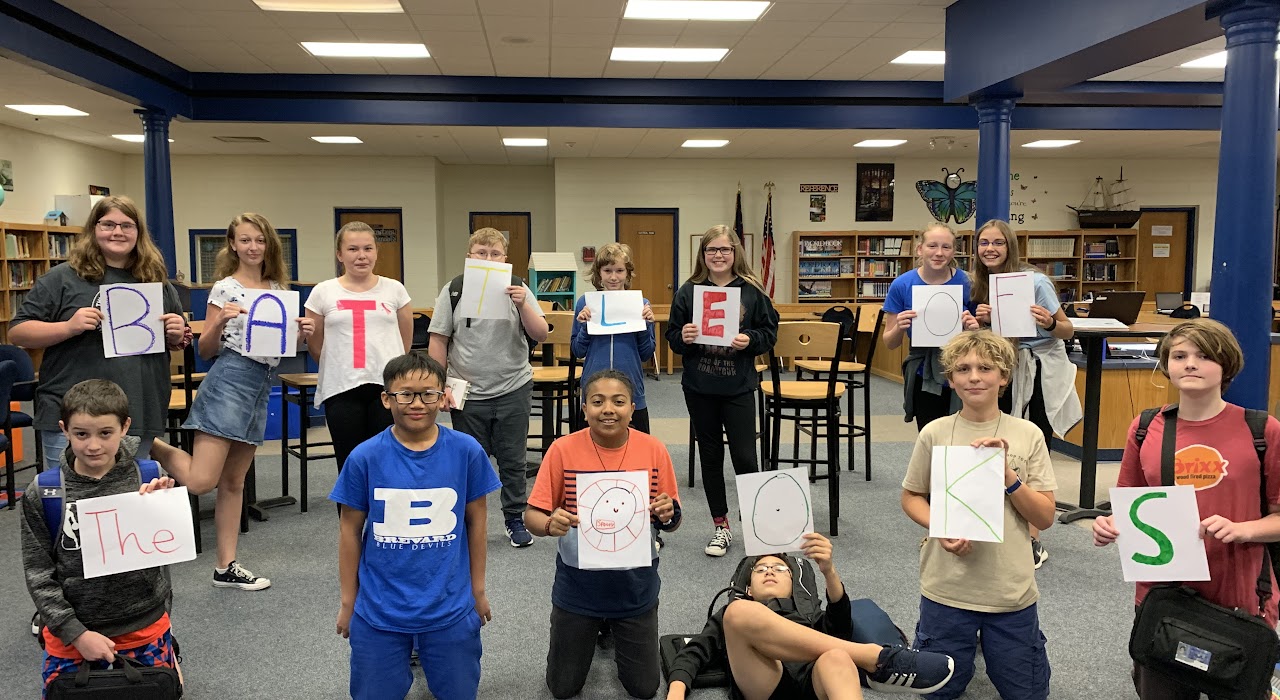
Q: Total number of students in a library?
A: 14